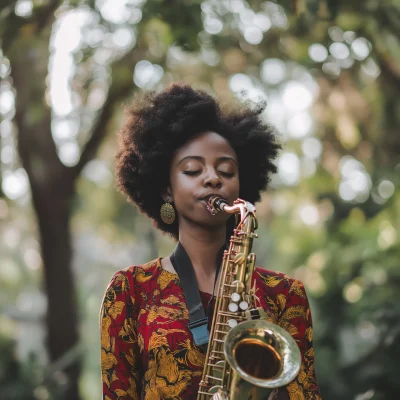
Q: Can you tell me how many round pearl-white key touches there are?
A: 4